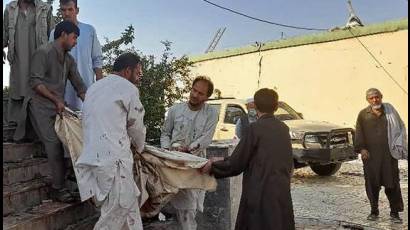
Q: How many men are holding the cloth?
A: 4